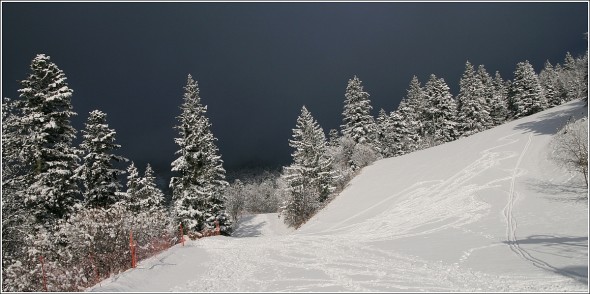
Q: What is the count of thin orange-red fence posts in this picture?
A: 5